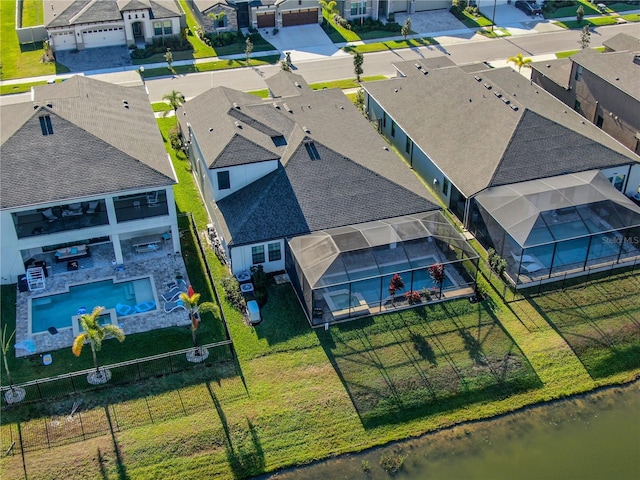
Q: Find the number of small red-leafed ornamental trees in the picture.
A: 2